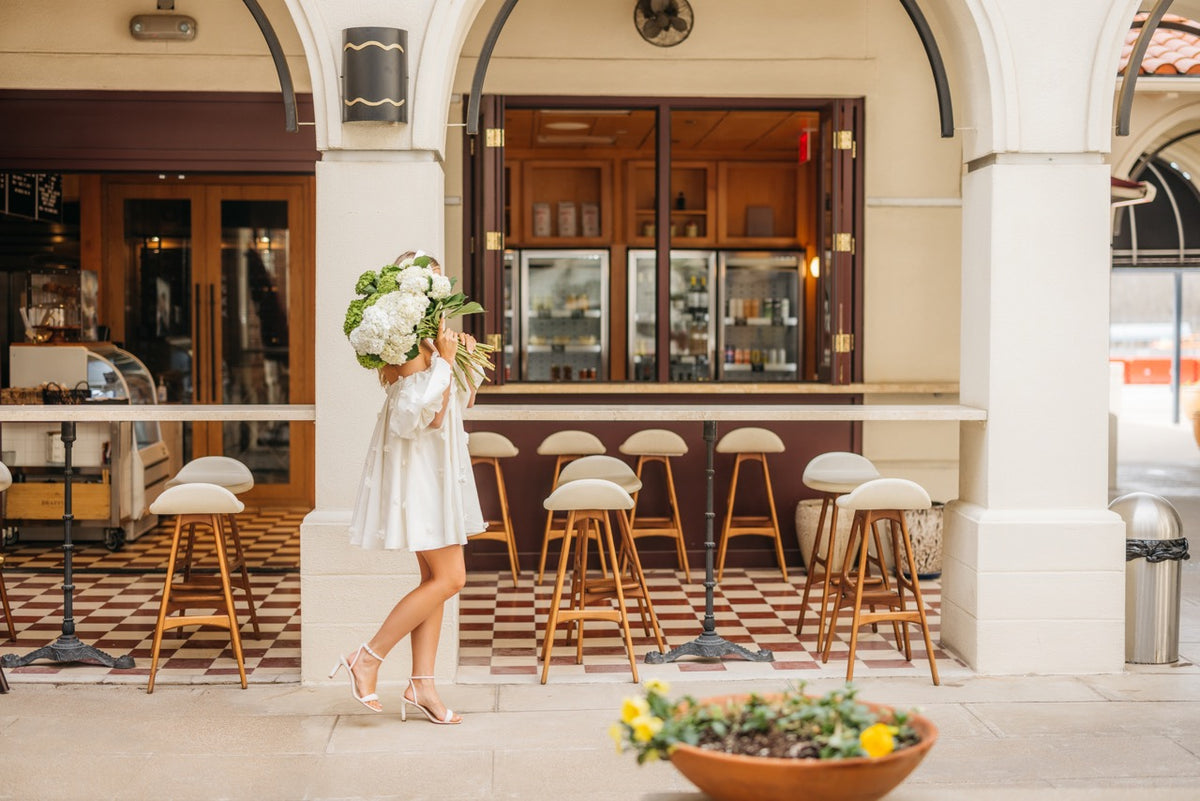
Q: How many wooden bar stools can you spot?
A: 11